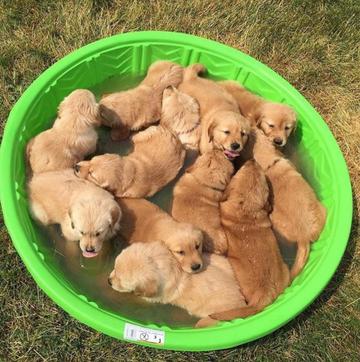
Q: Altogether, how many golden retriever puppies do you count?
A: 12